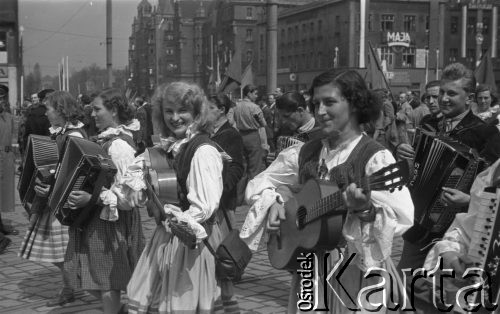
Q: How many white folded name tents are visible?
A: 0